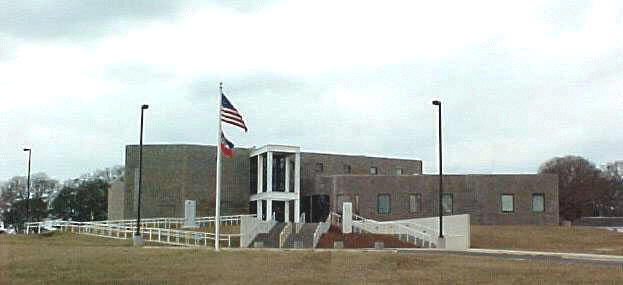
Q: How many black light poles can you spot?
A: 3